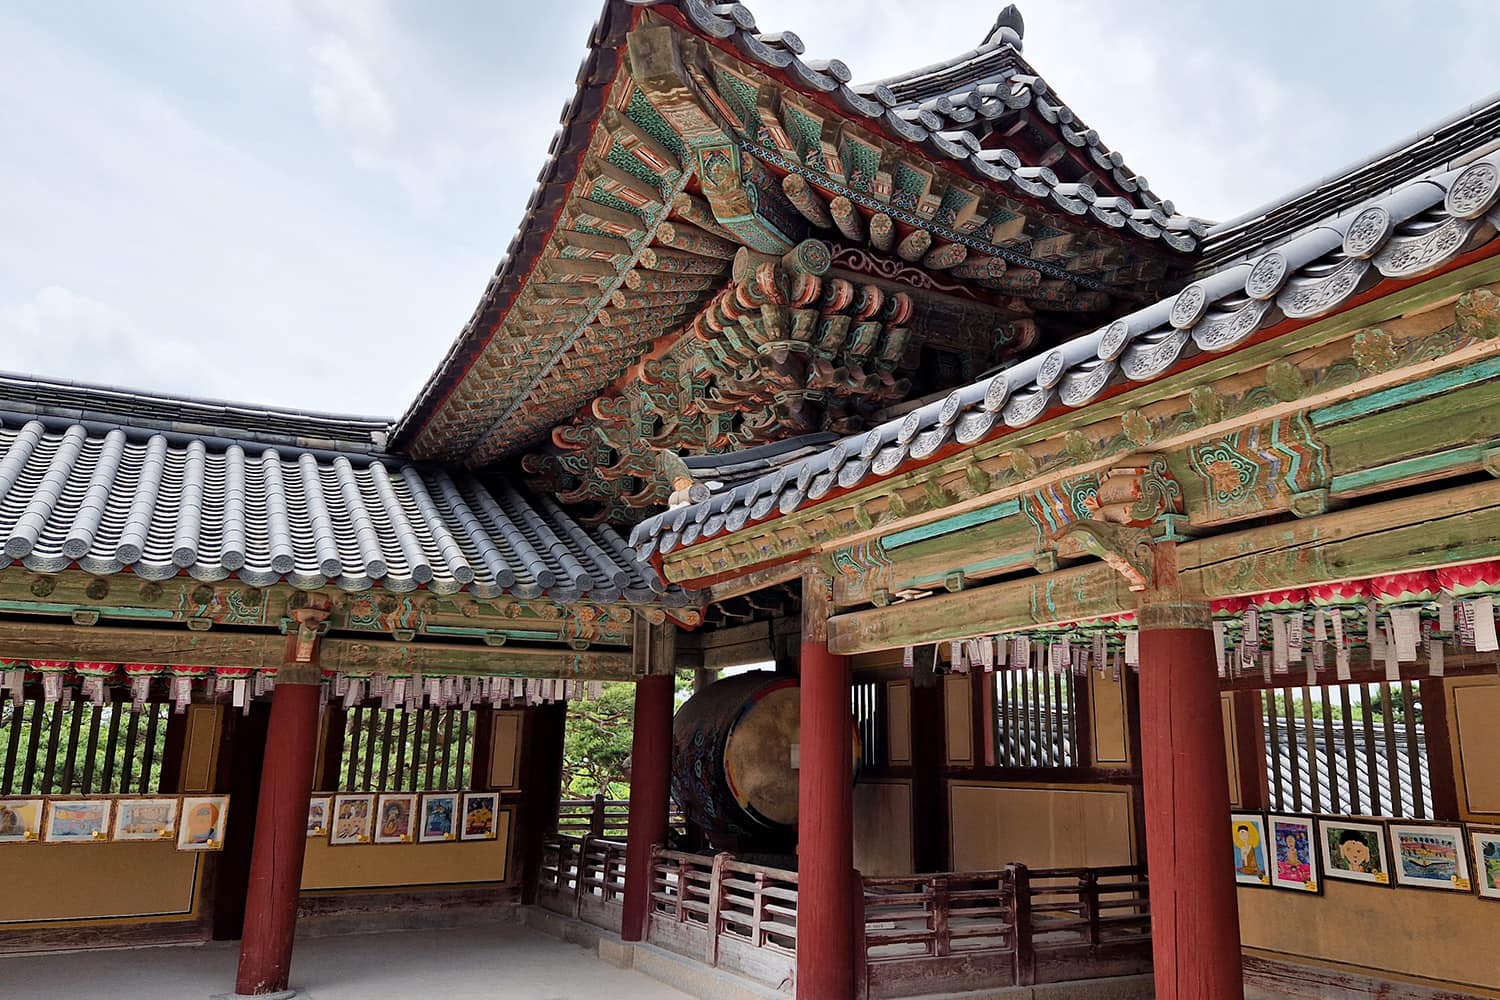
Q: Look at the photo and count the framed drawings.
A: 14